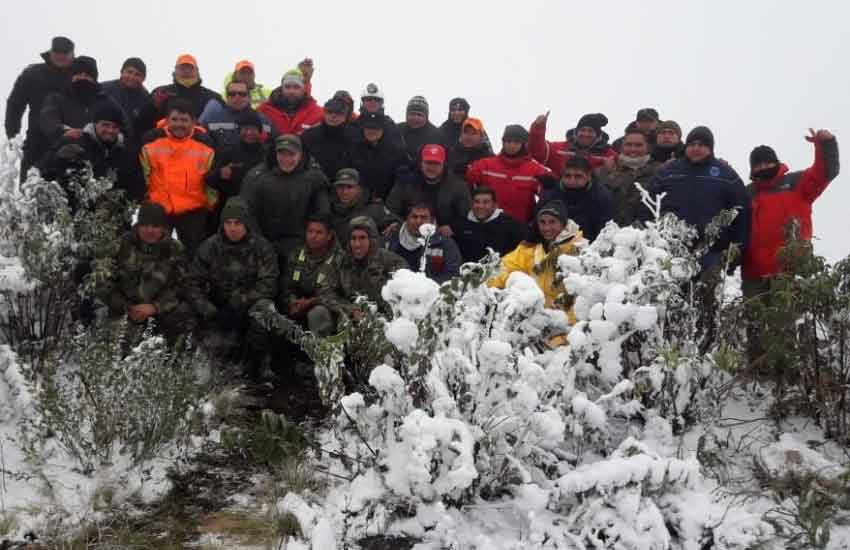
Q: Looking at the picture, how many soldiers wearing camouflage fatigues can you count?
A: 4